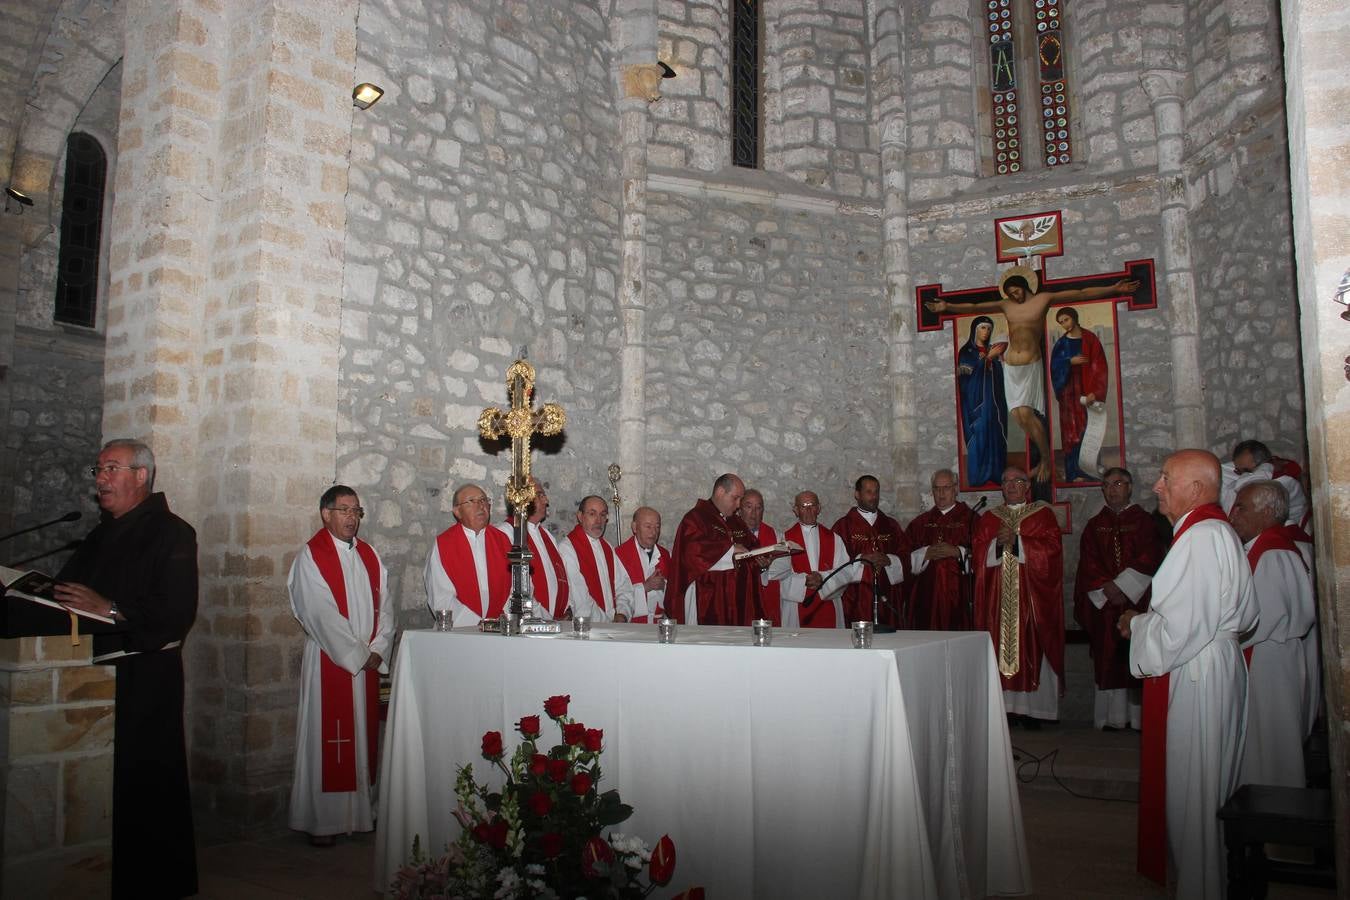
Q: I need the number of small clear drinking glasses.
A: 6